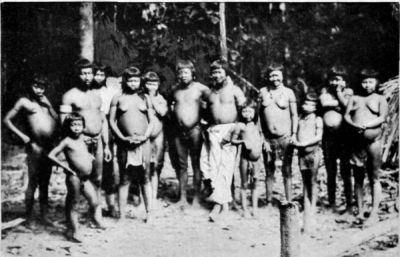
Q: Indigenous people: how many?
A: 13